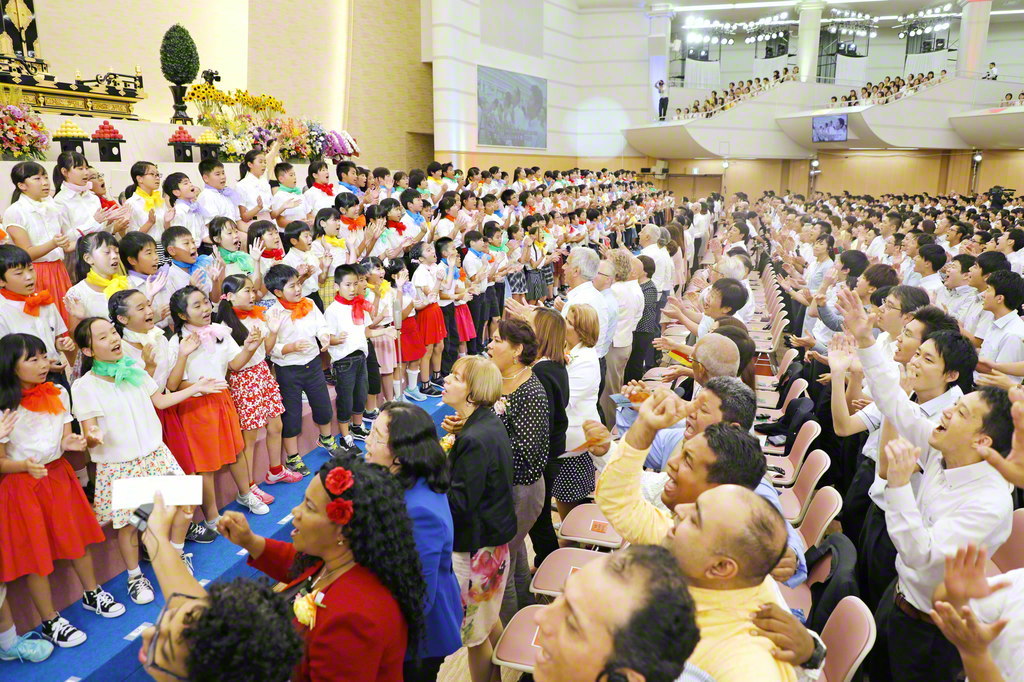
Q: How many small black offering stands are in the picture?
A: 4